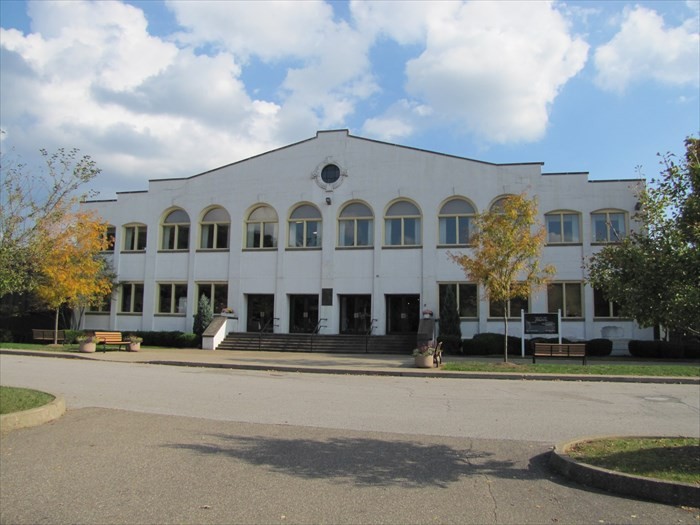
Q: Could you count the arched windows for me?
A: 8